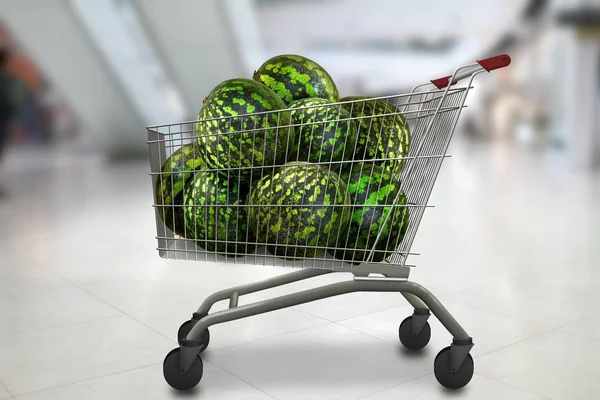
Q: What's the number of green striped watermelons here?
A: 8